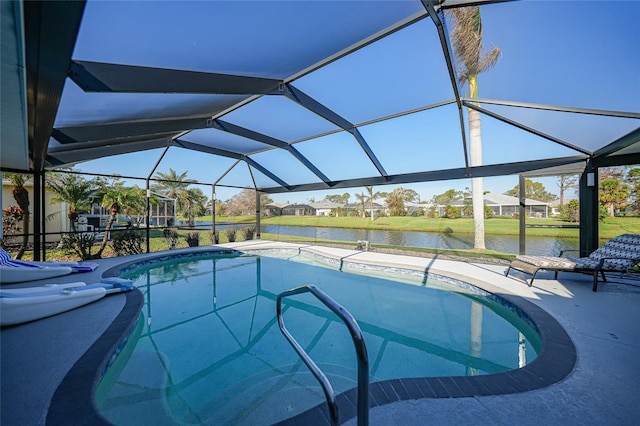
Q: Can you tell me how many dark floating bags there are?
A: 0